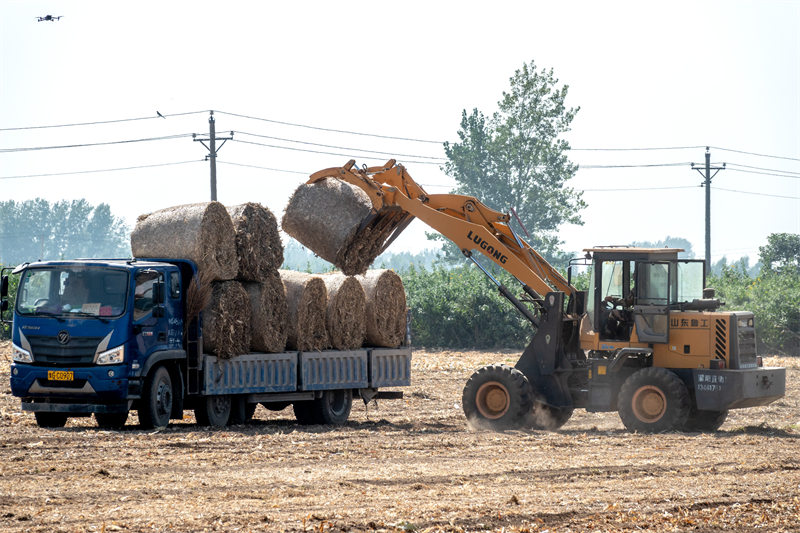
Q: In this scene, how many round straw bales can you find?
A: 8